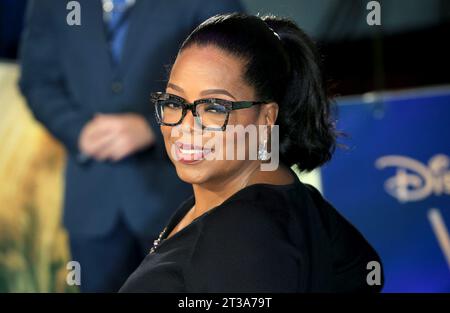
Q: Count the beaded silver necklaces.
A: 1